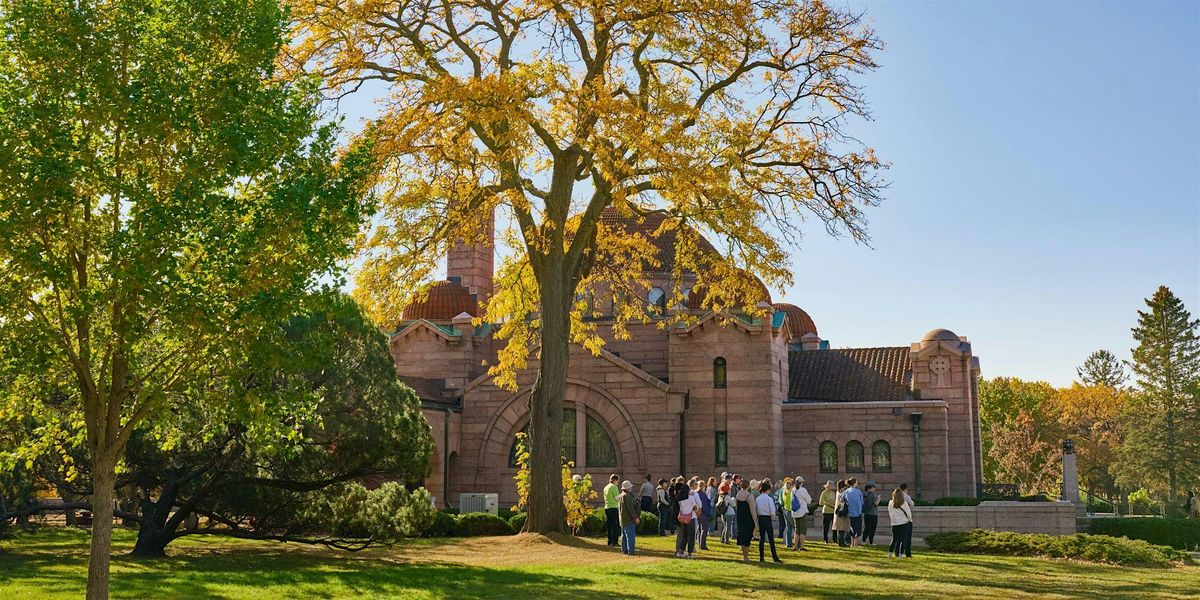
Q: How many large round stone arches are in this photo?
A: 1